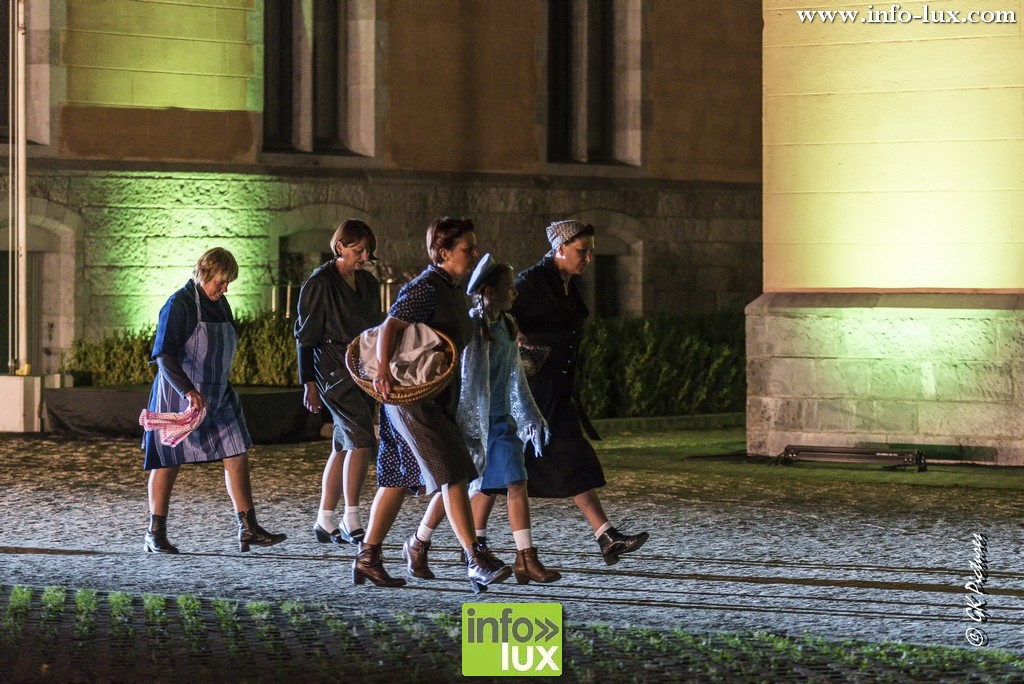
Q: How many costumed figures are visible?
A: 5